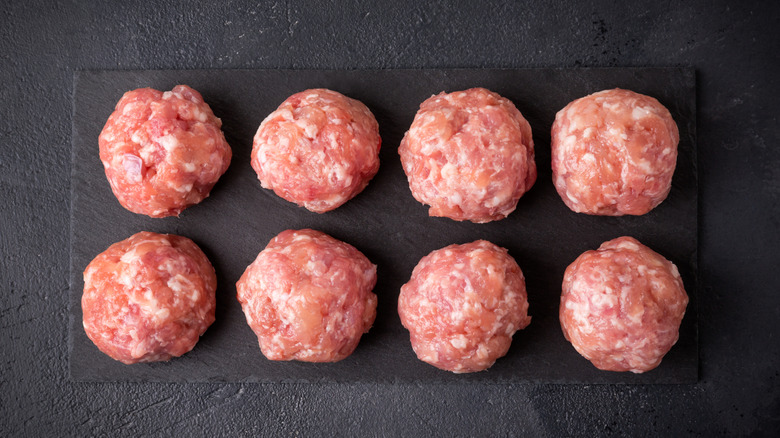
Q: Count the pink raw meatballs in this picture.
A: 8